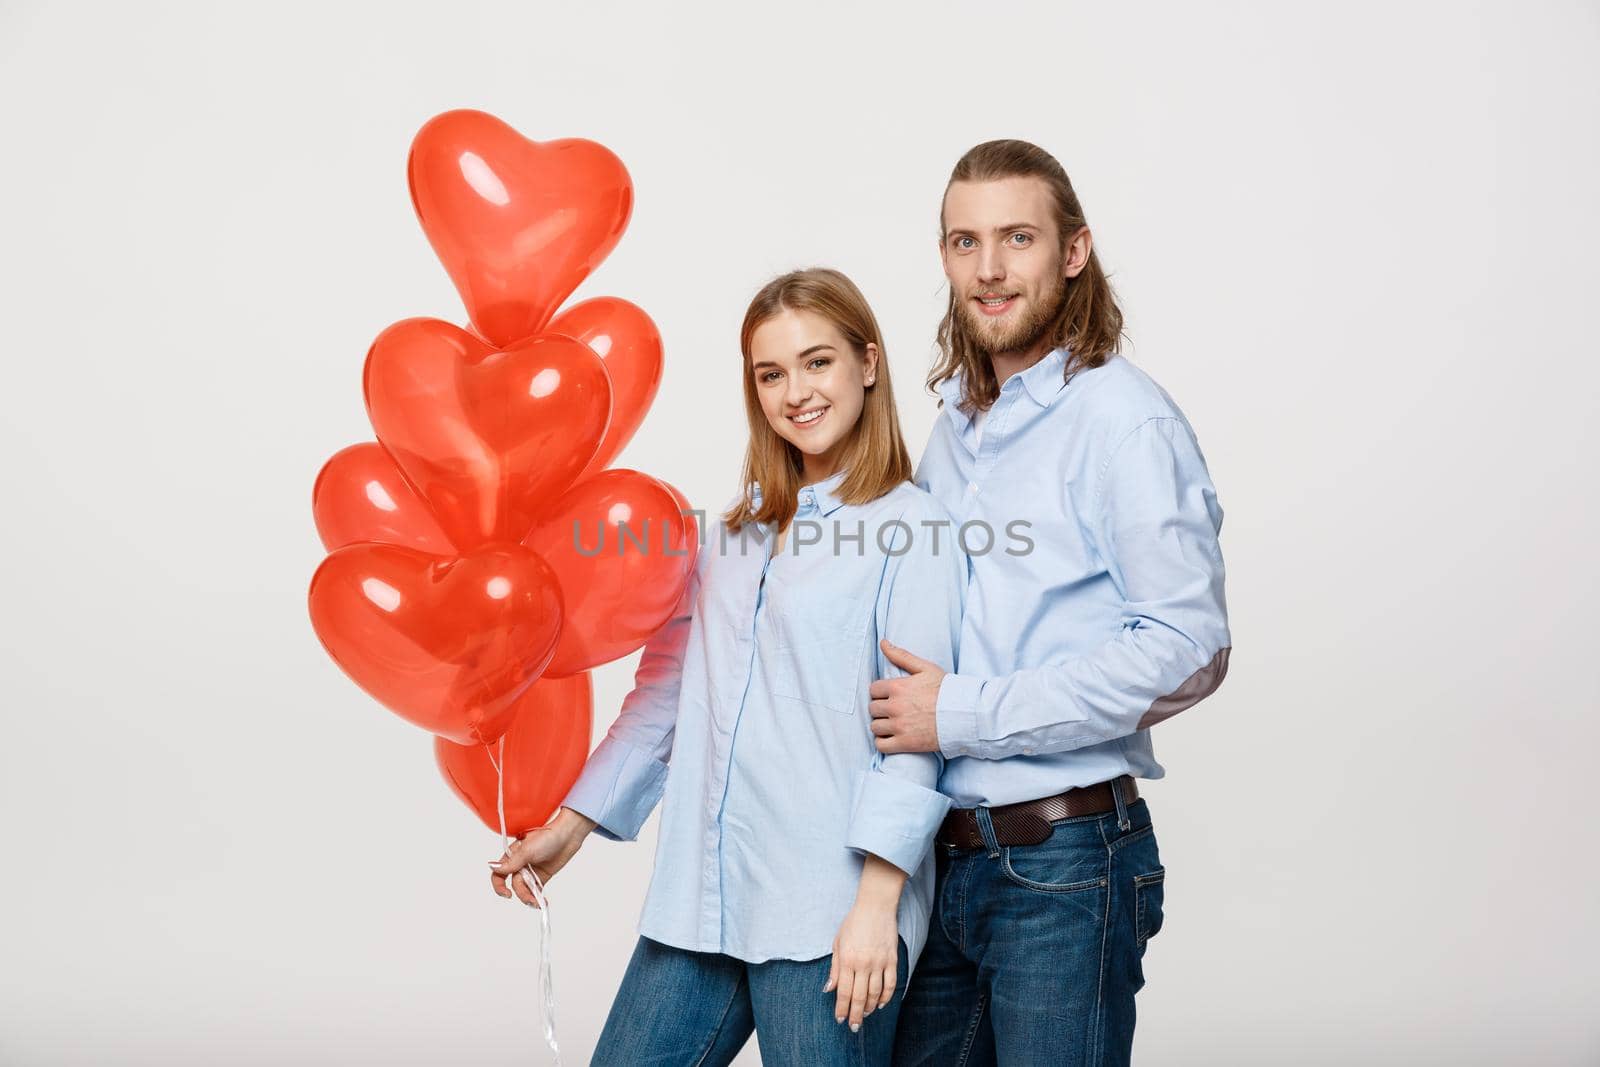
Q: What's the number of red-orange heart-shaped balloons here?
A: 7